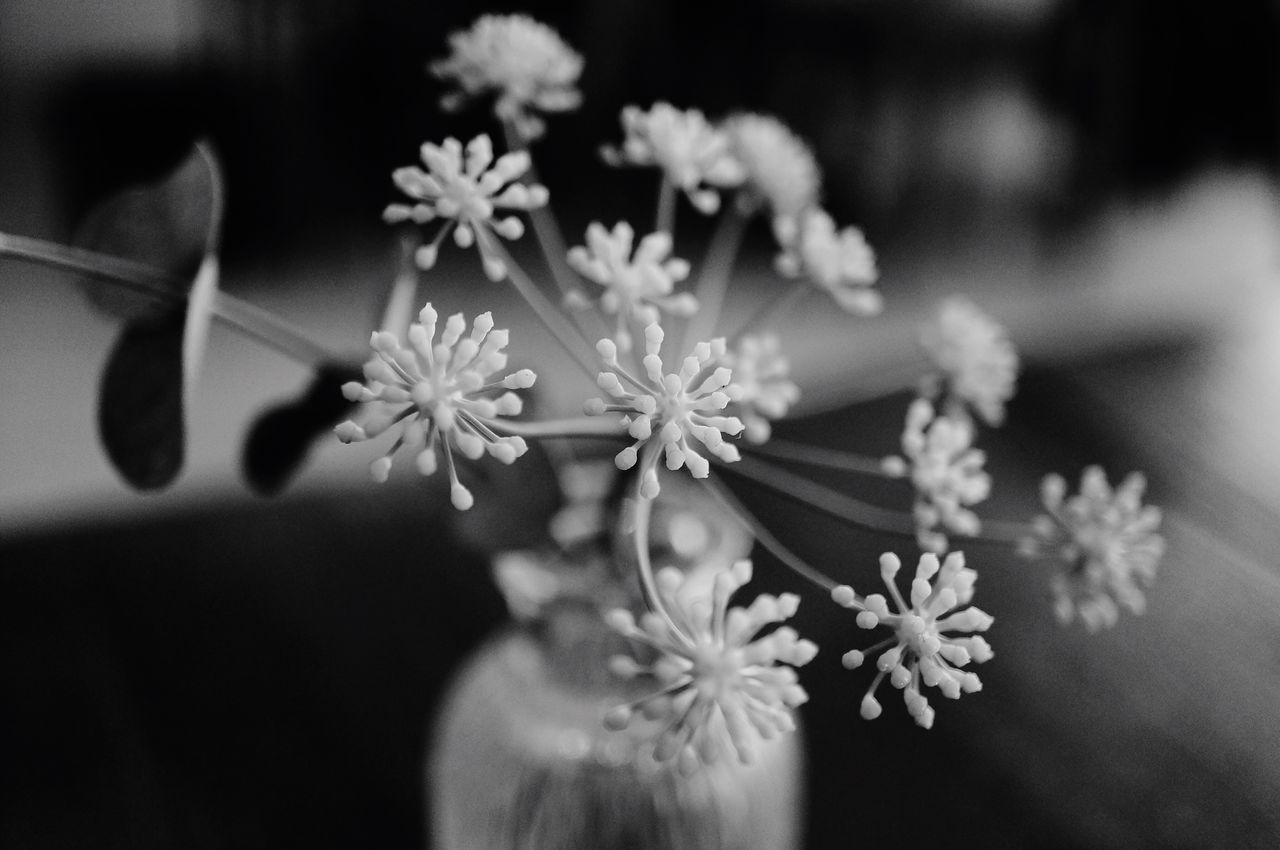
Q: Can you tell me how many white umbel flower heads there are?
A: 14